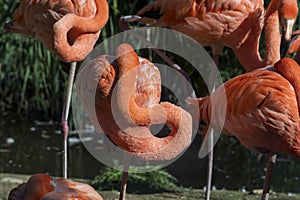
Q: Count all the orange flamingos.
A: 5